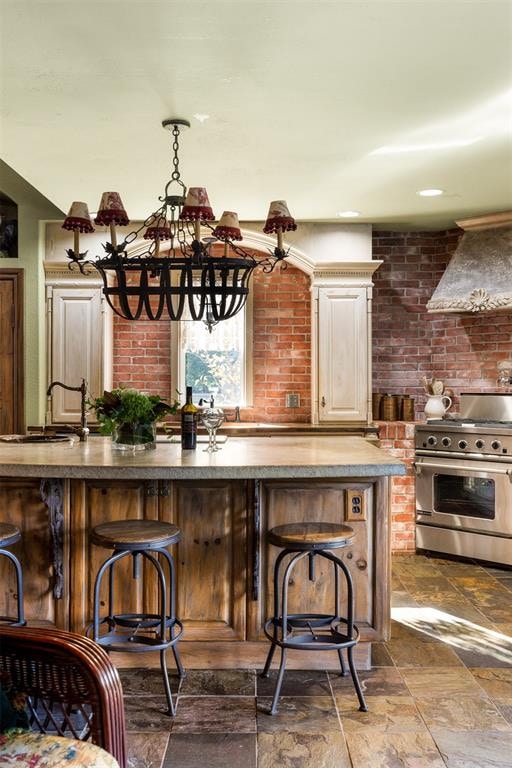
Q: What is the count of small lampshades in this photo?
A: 6